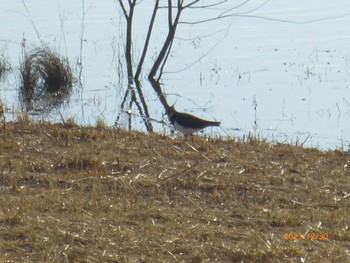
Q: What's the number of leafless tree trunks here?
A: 3